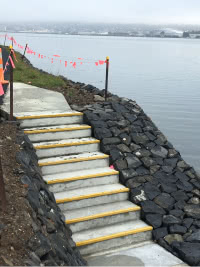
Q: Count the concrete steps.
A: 8